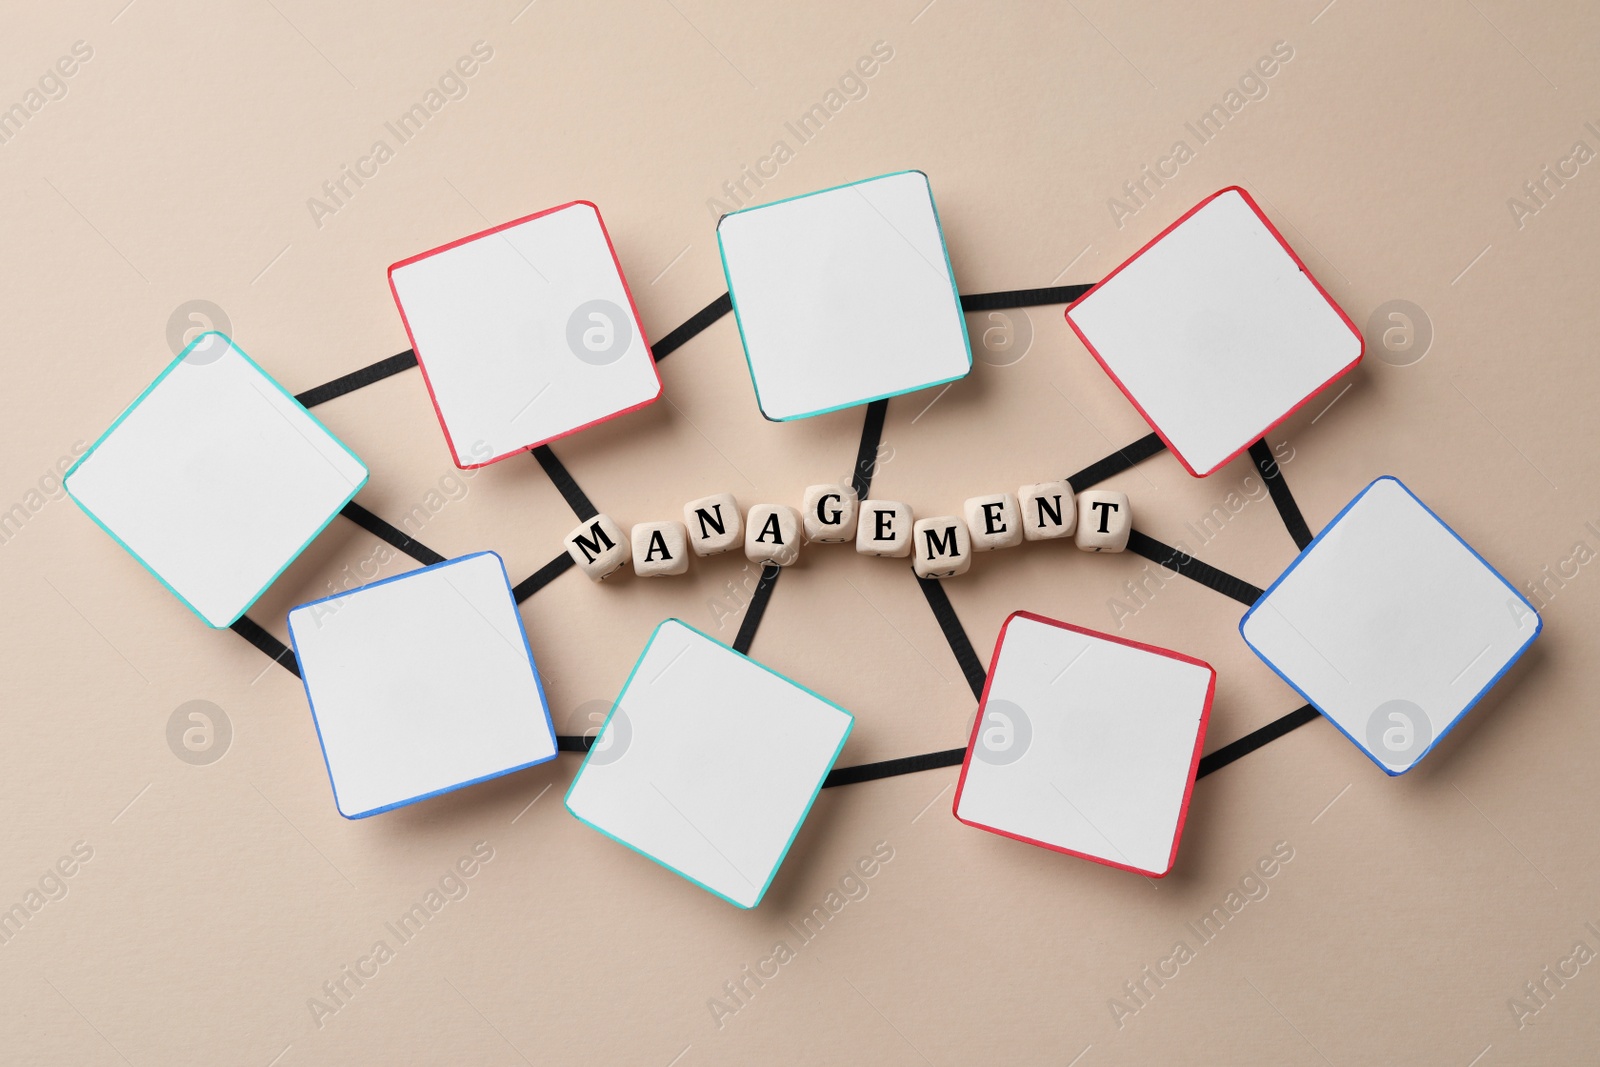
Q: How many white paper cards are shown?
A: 8